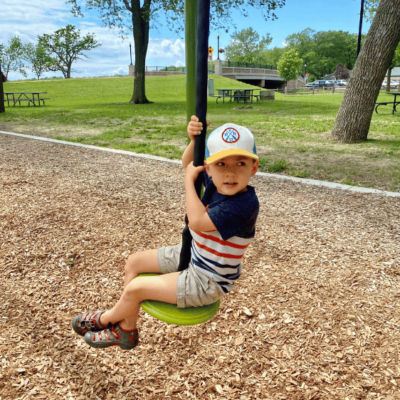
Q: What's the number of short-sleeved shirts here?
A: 1